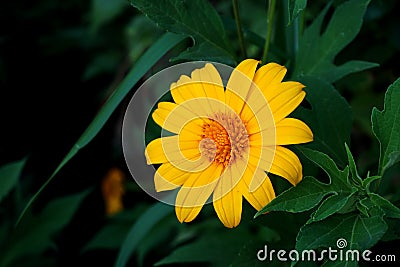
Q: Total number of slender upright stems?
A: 2